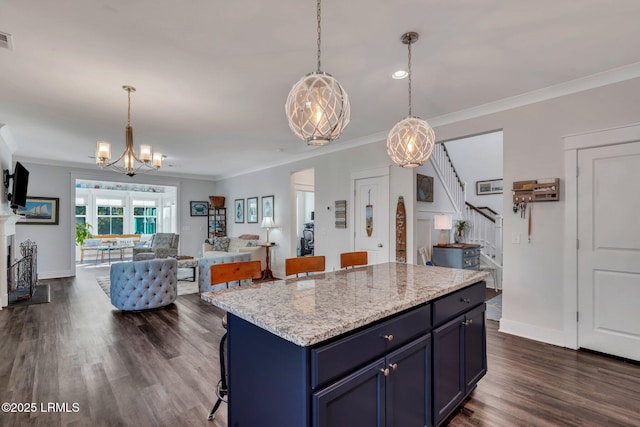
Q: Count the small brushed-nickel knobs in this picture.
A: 6